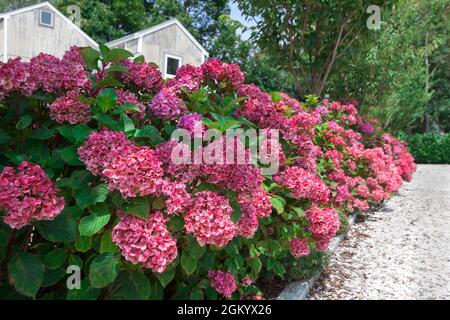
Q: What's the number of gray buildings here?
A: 2